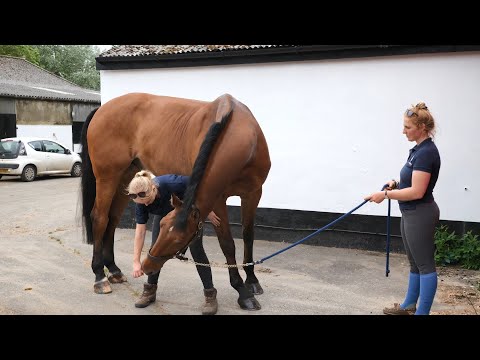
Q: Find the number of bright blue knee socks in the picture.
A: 2